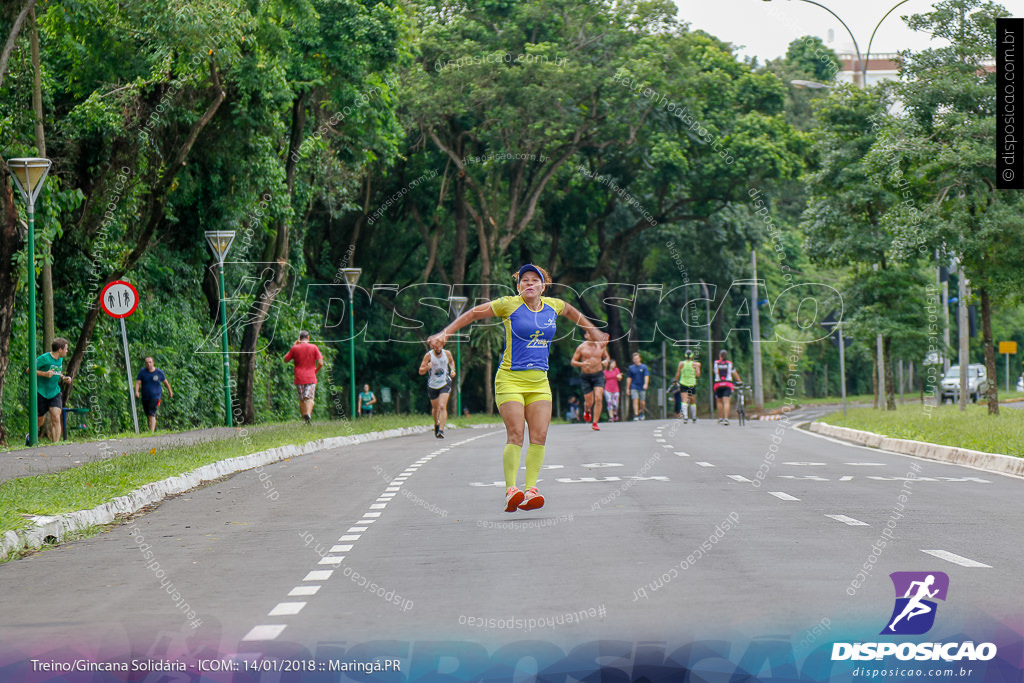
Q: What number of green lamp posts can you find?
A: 4